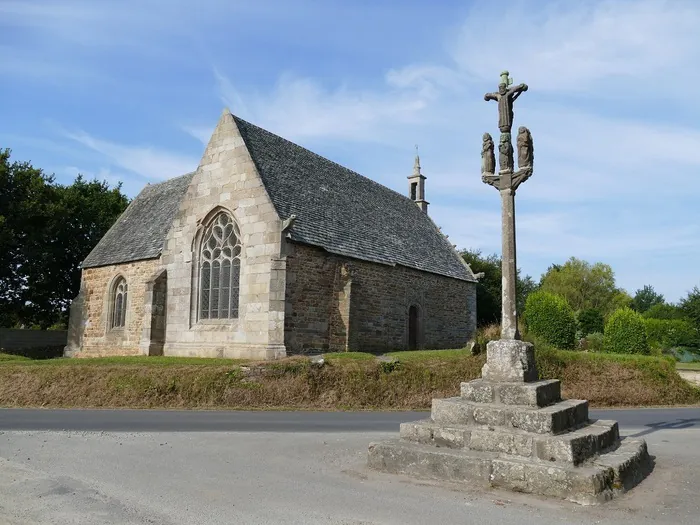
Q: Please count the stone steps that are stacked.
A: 4